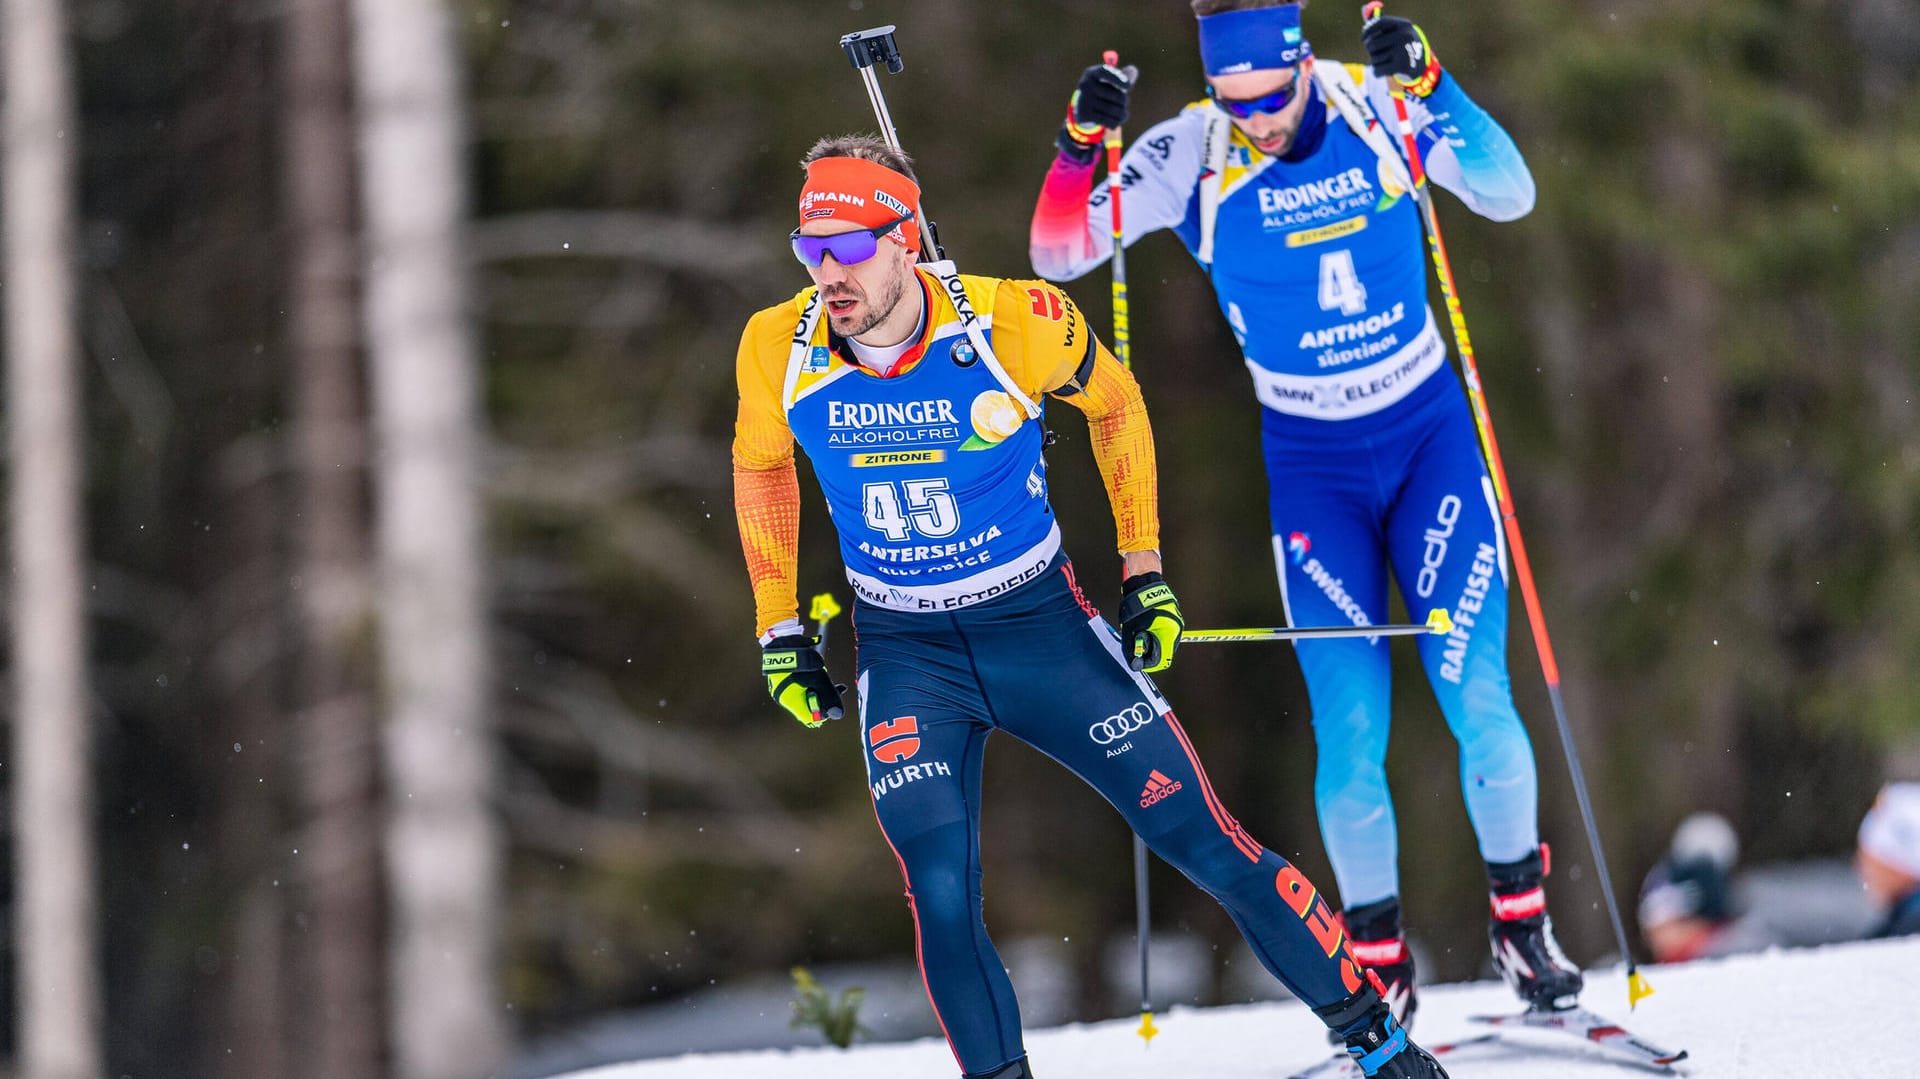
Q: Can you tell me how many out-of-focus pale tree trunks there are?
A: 2